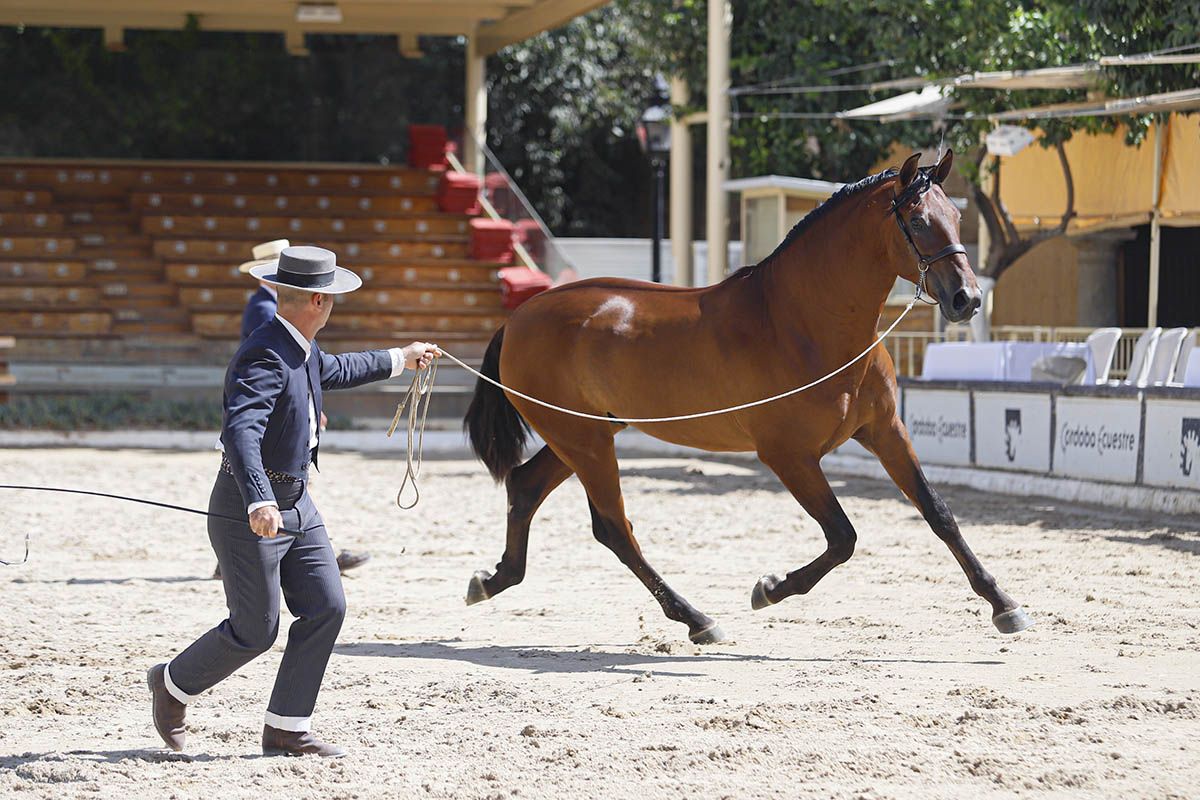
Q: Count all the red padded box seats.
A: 4